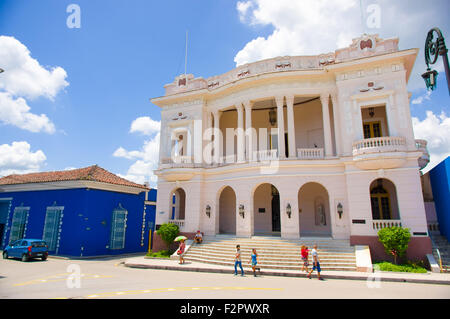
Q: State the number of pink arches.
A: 5